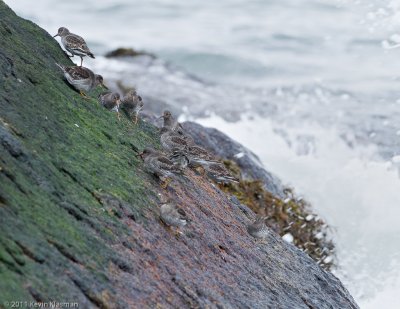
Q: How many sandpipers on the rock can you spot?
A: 11